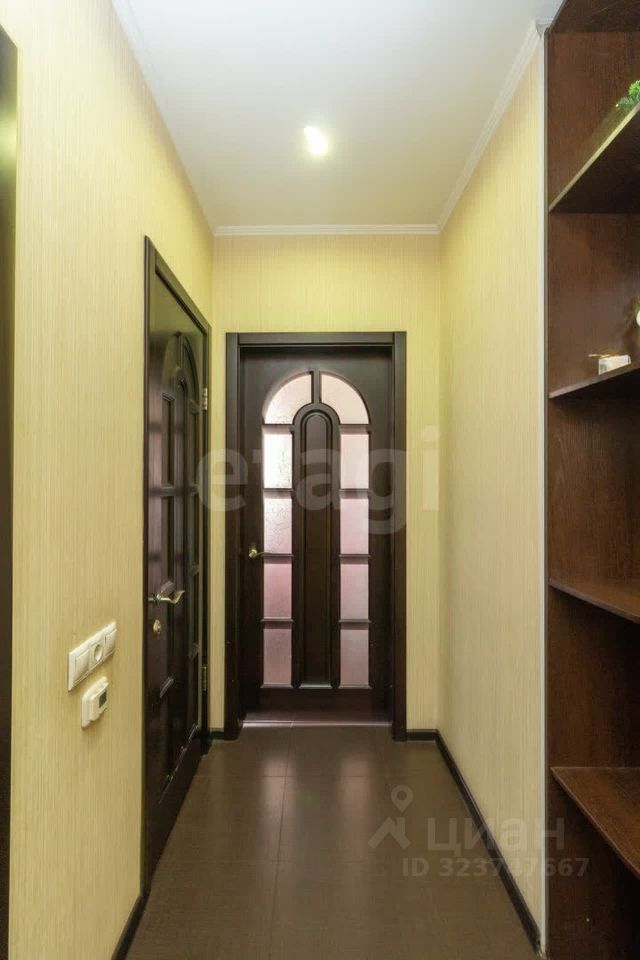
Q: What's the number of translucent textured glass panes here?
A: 10